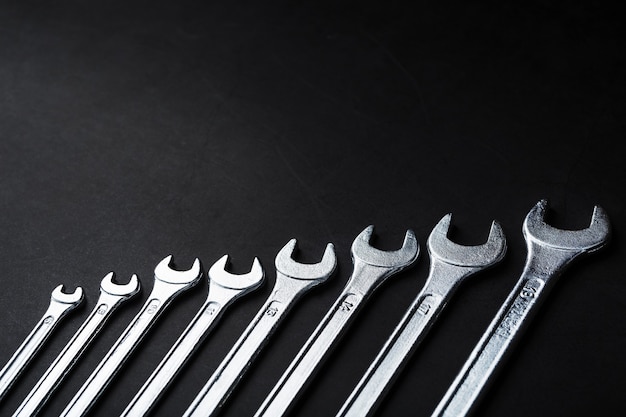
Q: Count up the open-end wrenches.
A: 8